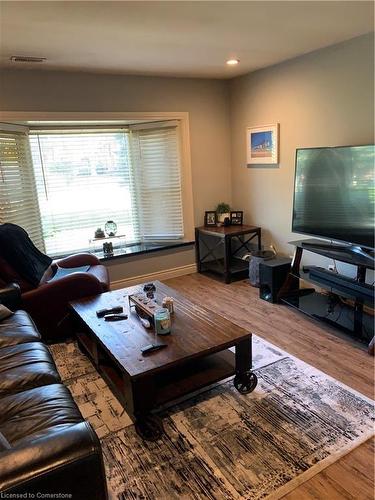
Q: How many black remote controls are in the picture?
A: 3